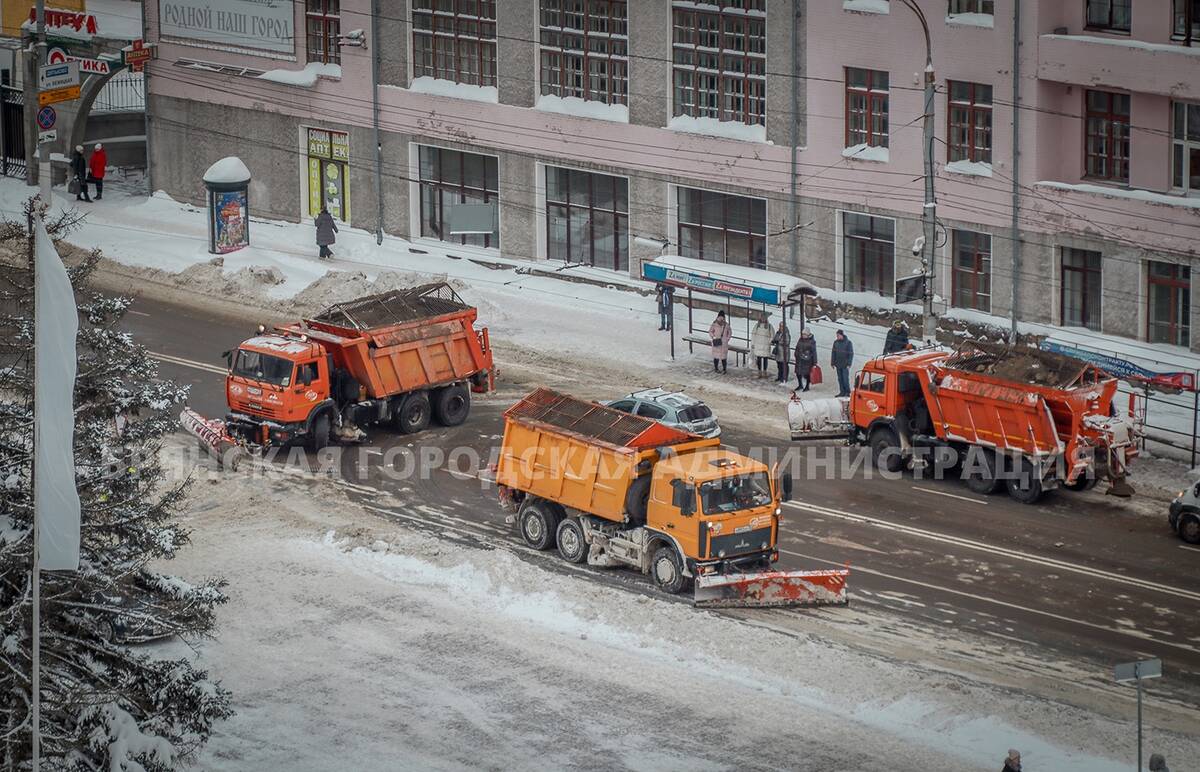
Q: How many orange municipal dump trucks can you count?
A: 3